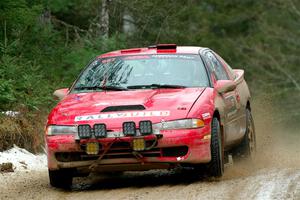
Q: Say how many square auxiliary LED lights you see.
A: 6